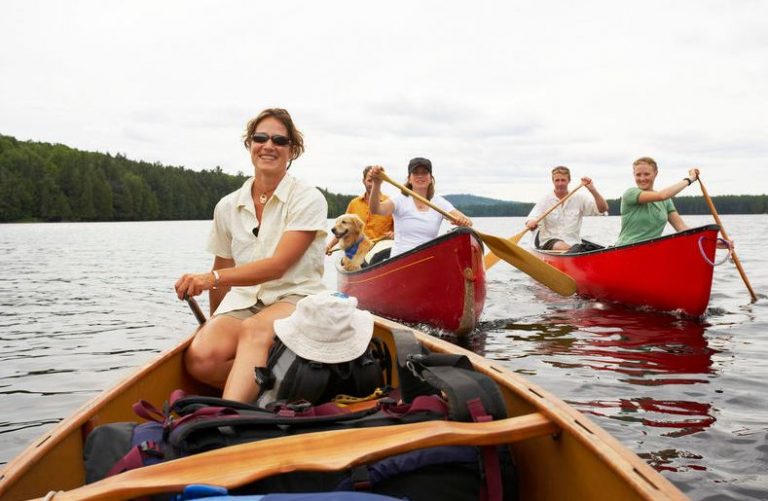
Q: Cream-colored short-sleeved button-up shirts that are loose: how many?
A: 1